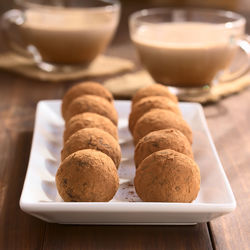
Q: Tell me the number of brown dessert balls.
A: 10